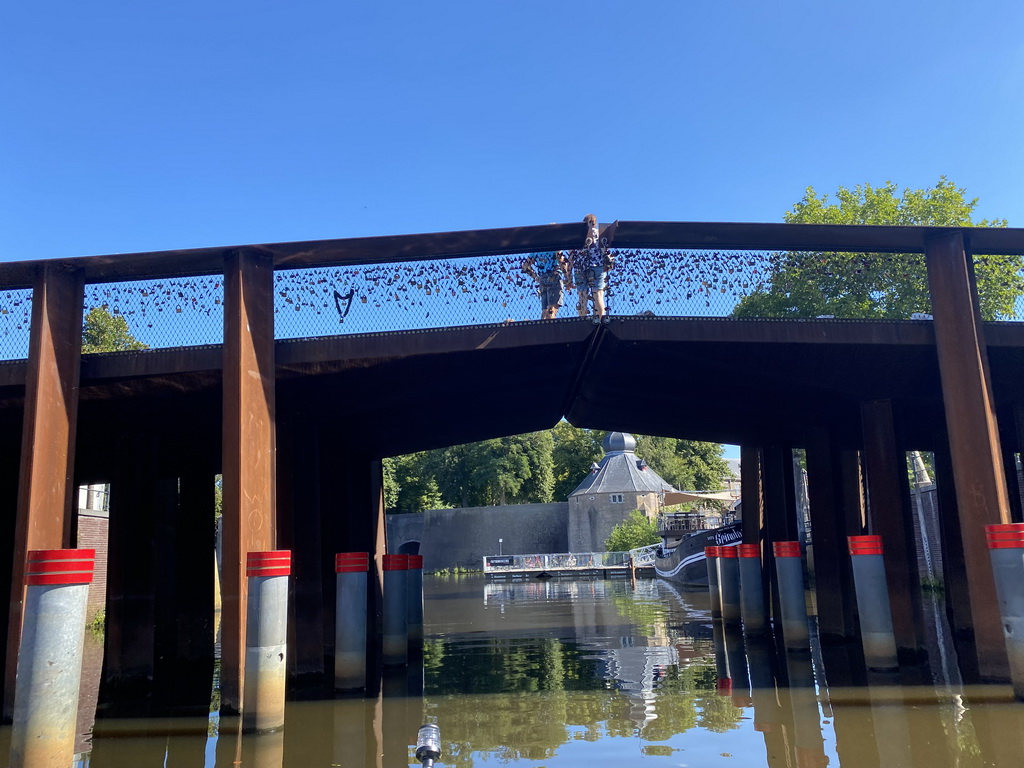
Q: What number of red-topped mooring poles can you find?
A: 11